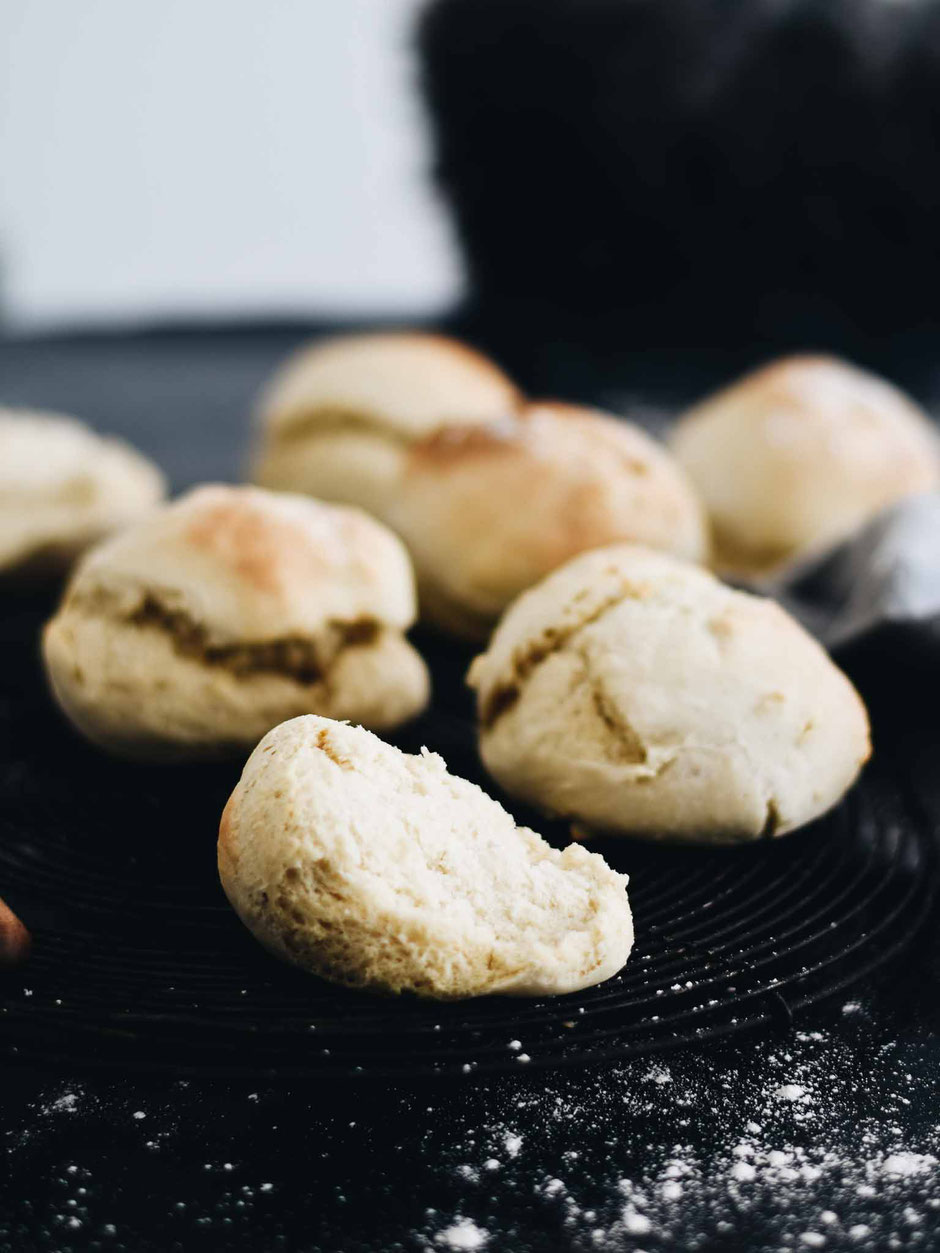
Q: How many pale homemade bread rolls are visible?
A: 7